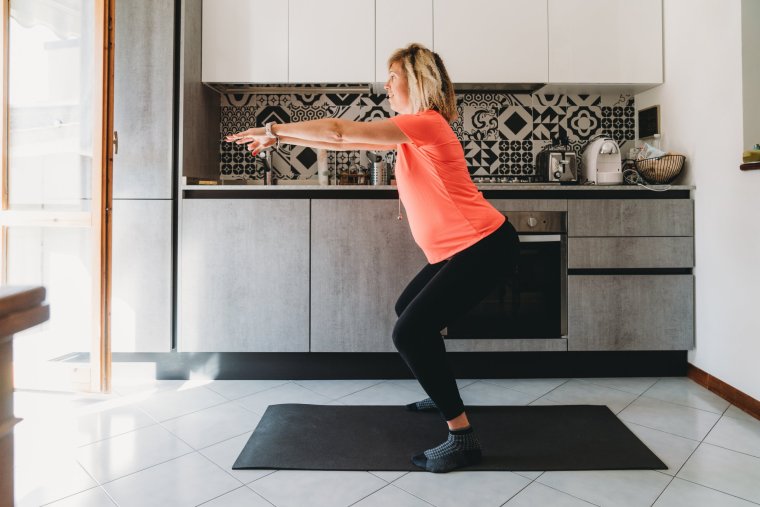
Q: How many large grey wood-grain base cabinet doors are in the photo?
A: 2